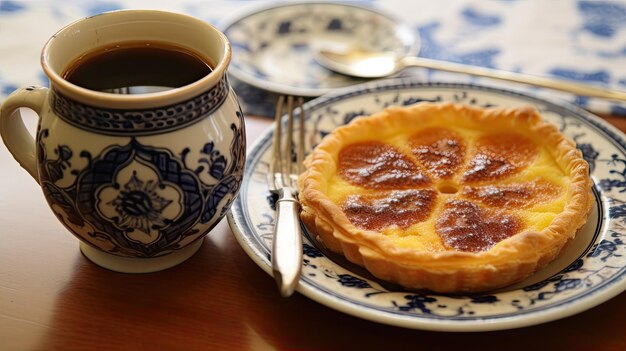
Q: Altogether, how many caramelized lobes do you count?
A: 6